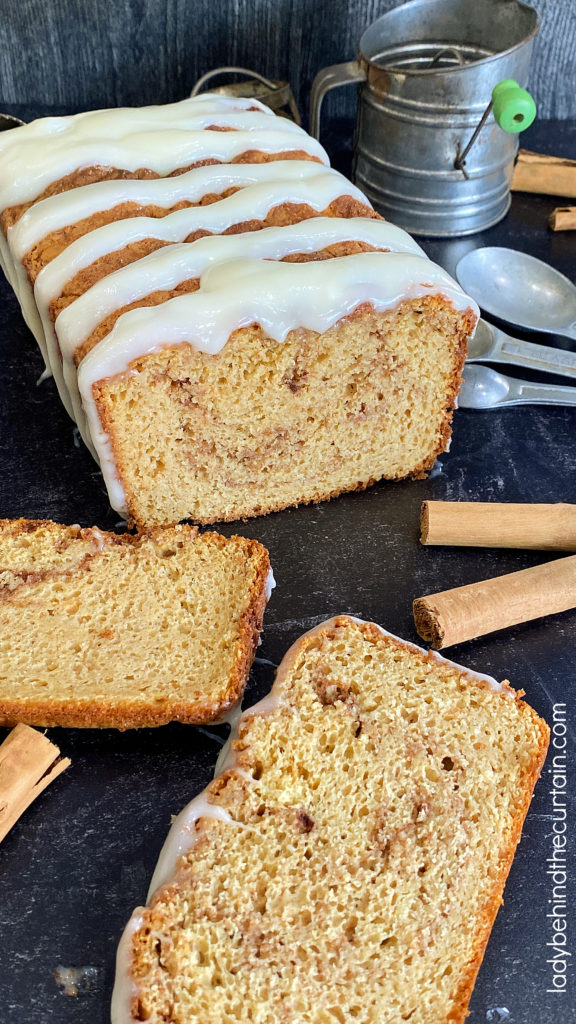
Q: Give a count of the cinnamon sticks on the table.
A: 5